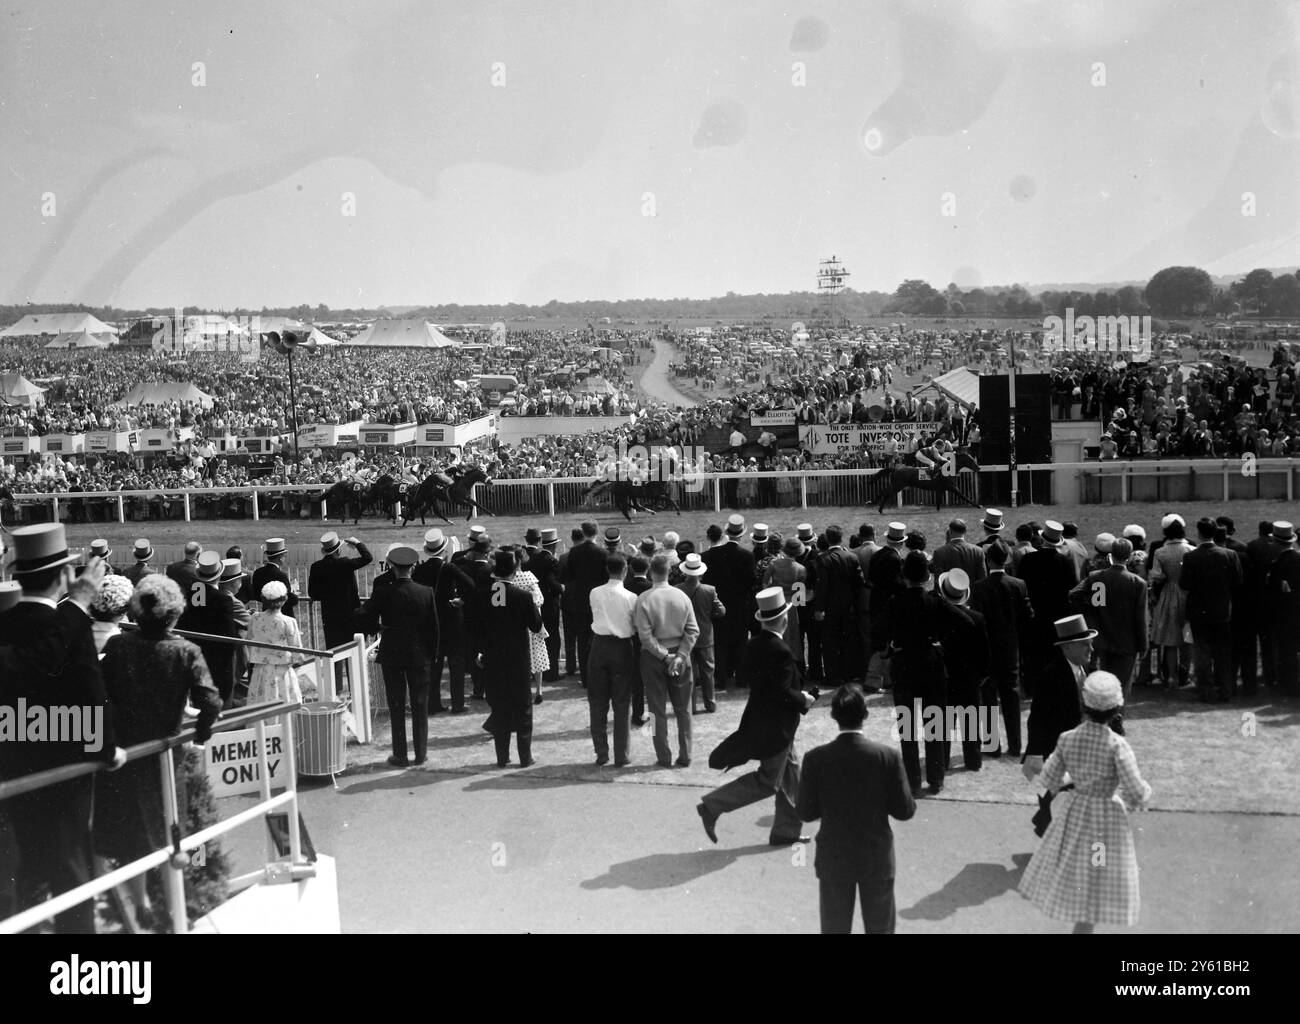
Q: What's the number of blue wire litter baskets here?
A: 0